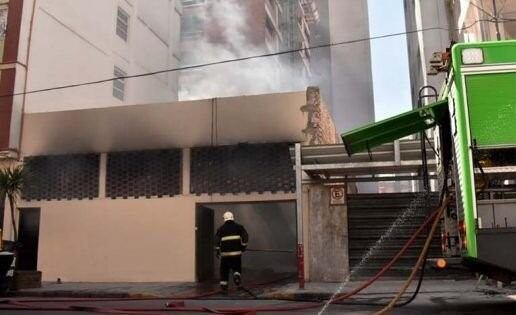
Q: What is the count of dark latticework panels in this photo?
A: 3